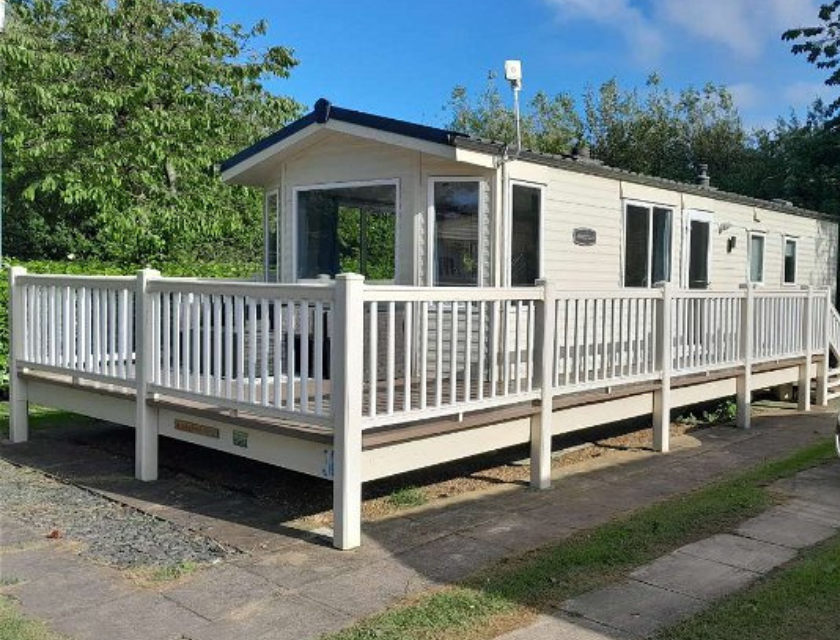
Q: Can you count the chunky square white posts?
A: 8